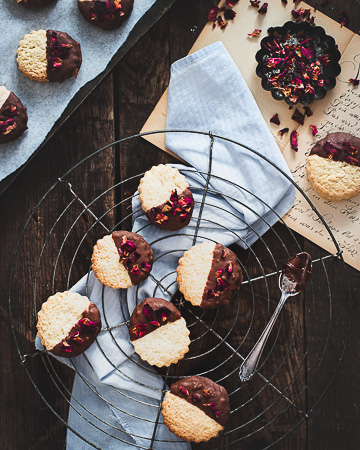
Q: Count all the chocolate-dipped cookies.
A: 11